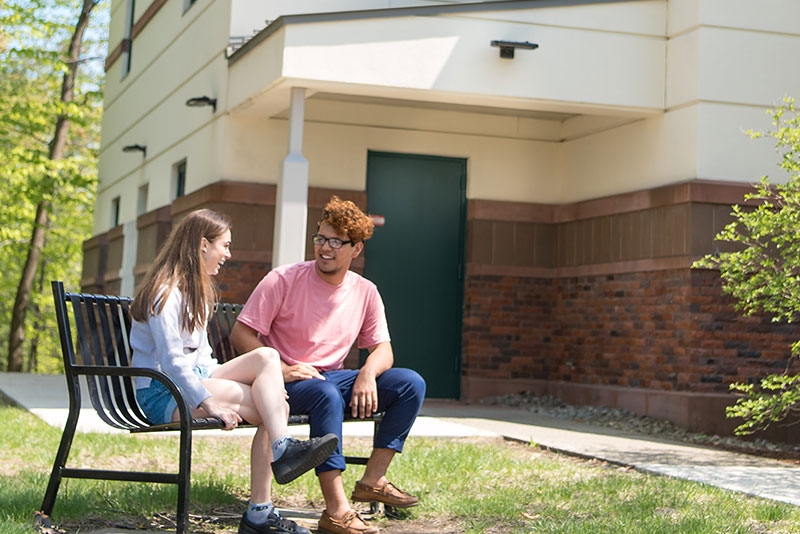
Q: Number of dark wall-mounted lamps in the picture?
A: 3